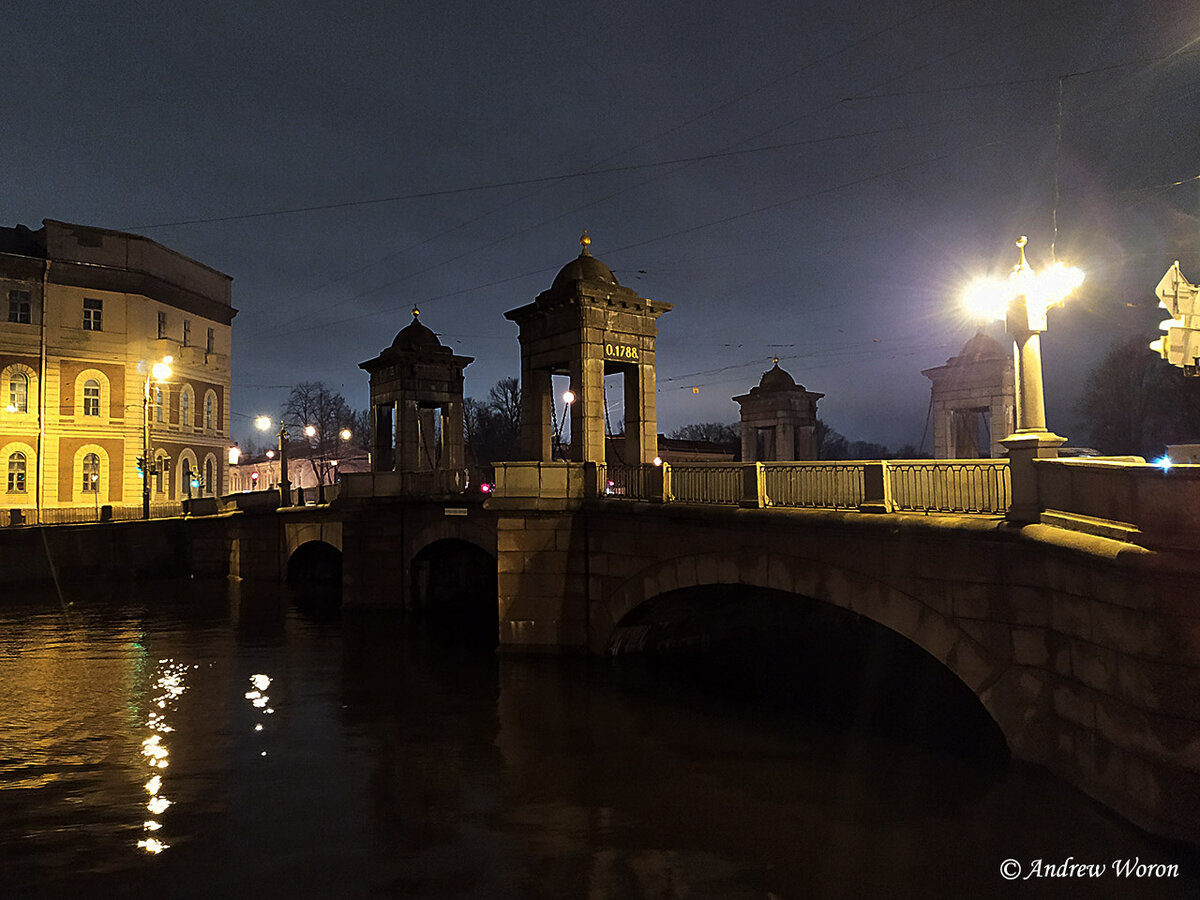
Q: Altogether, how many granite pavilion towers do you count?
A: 4